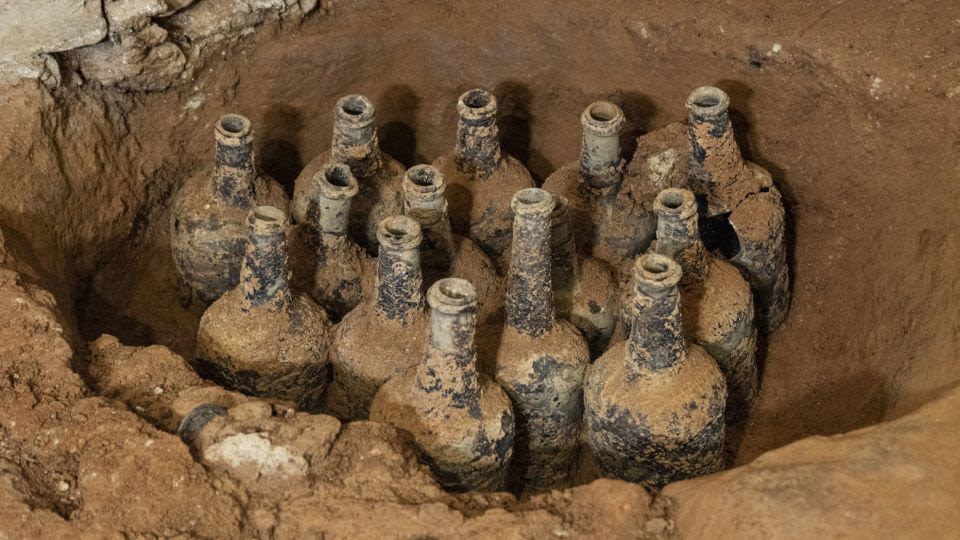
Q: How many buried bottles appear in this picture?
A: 14